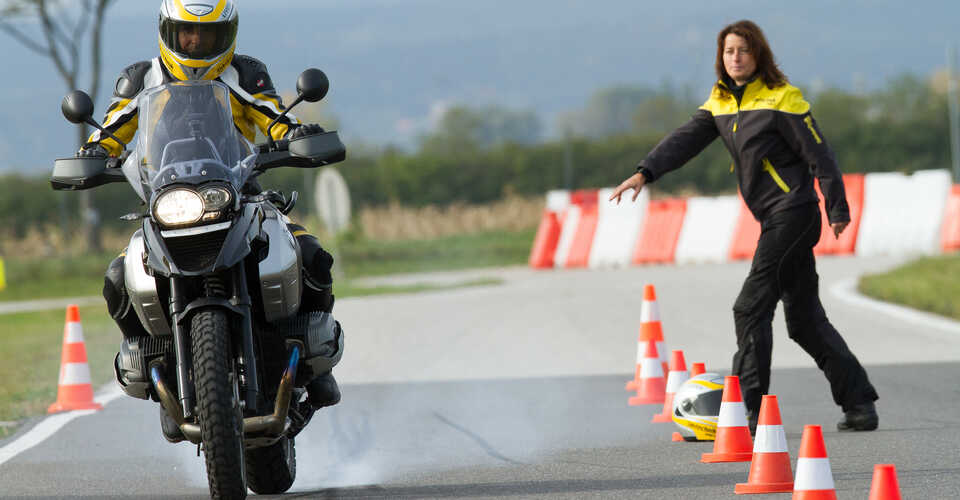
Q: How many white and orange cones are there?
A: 9